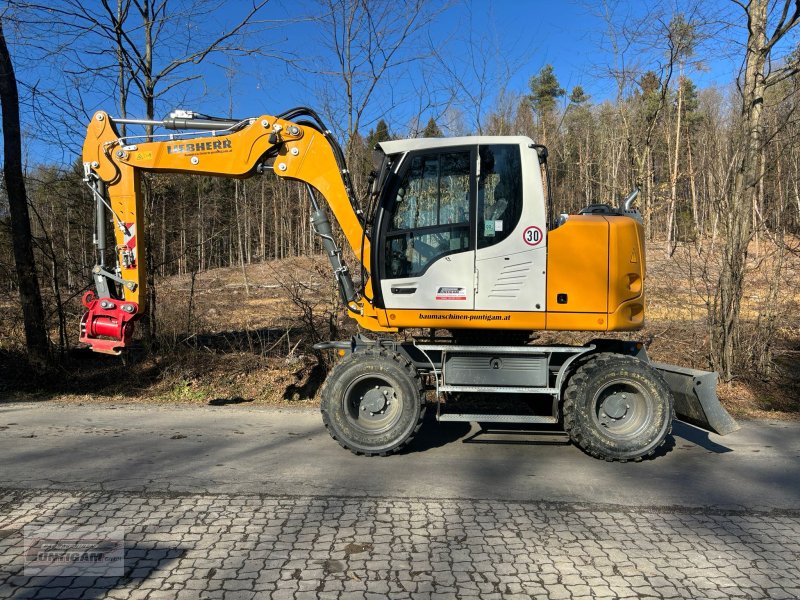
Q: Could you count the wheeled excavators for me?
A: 1